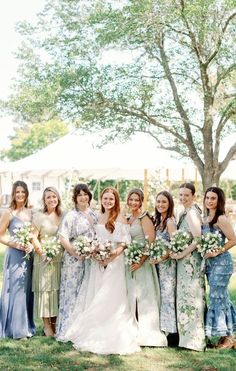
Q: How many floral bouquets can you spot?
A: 8